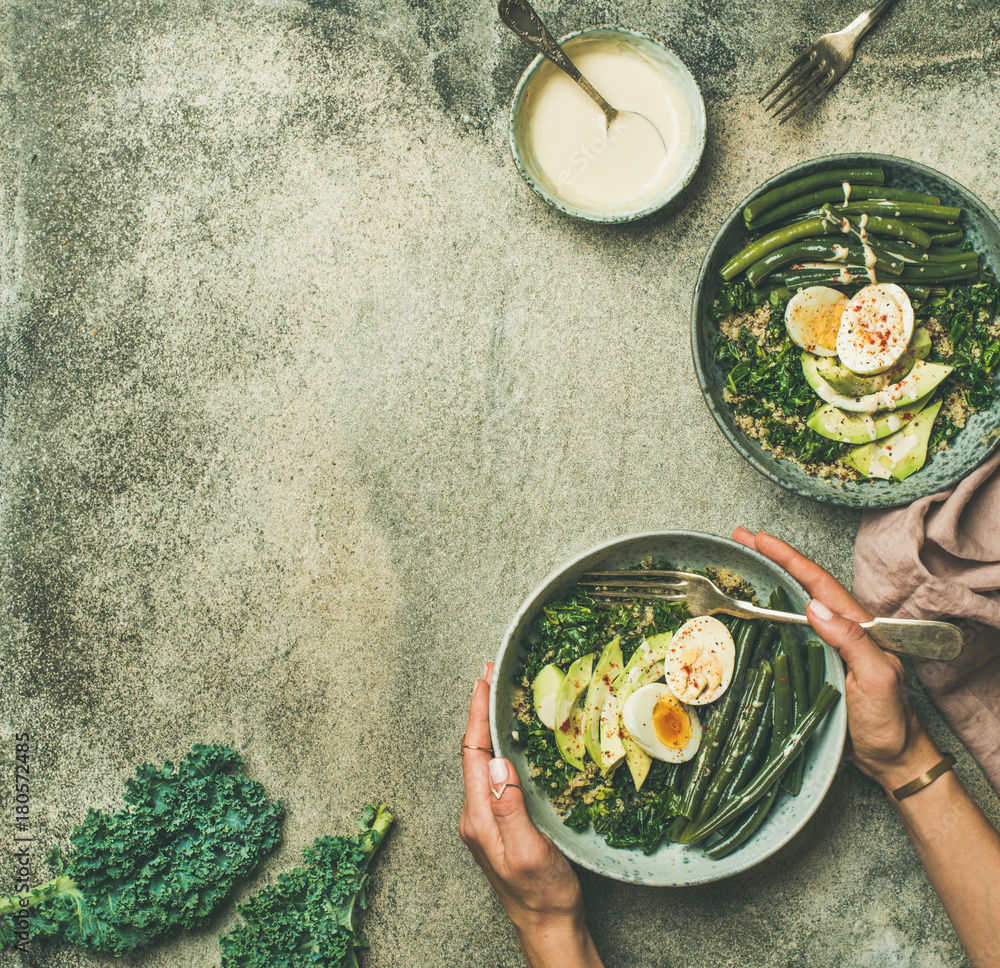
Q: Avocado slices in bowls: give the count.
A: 9